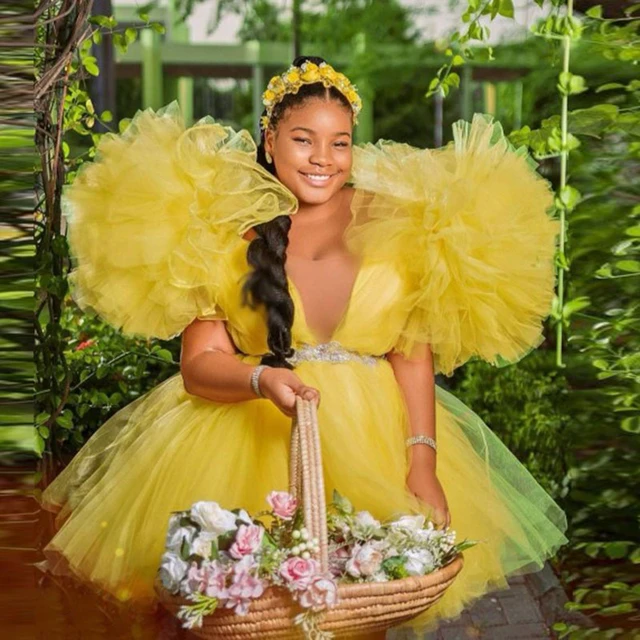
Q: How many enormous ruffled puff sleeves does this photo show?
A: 2